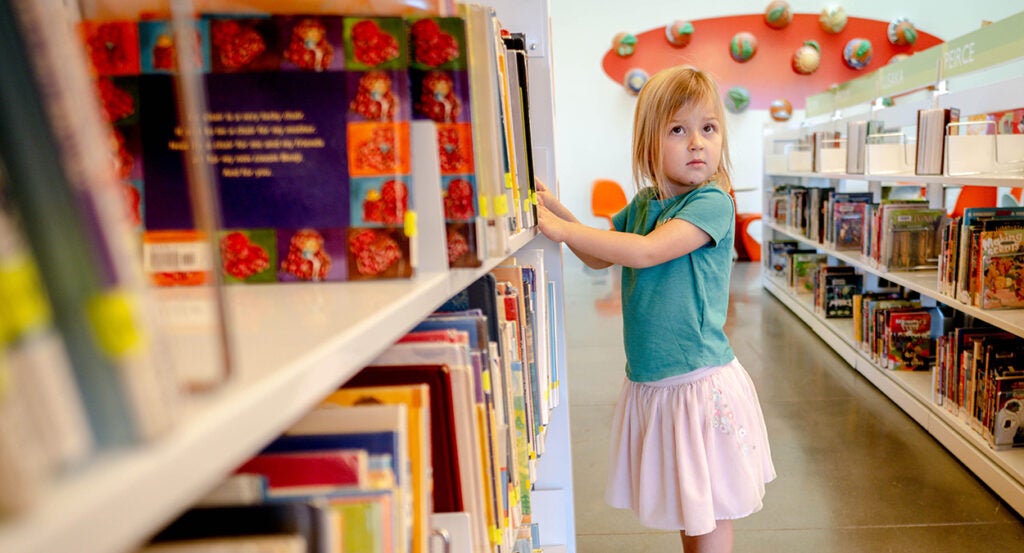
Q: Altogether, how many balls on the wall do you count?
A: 11